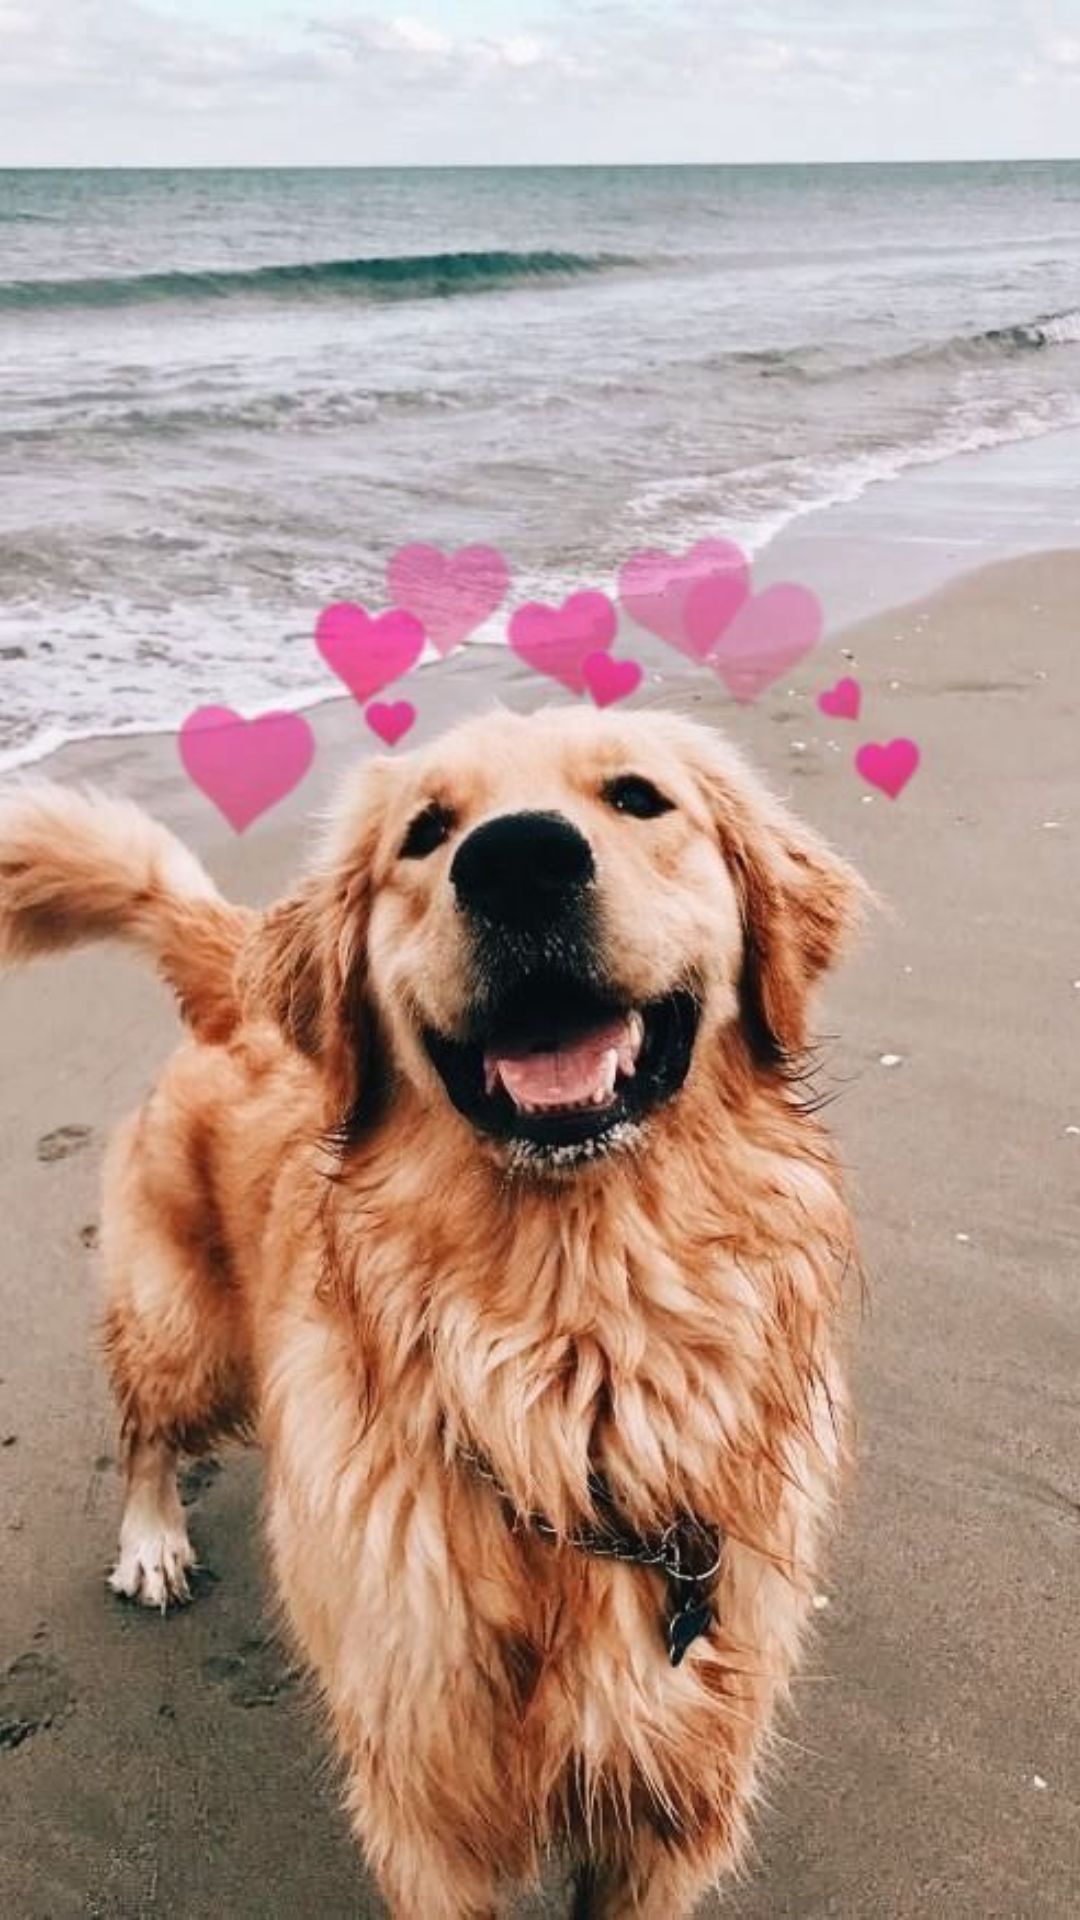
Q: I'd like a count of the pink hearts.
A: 10